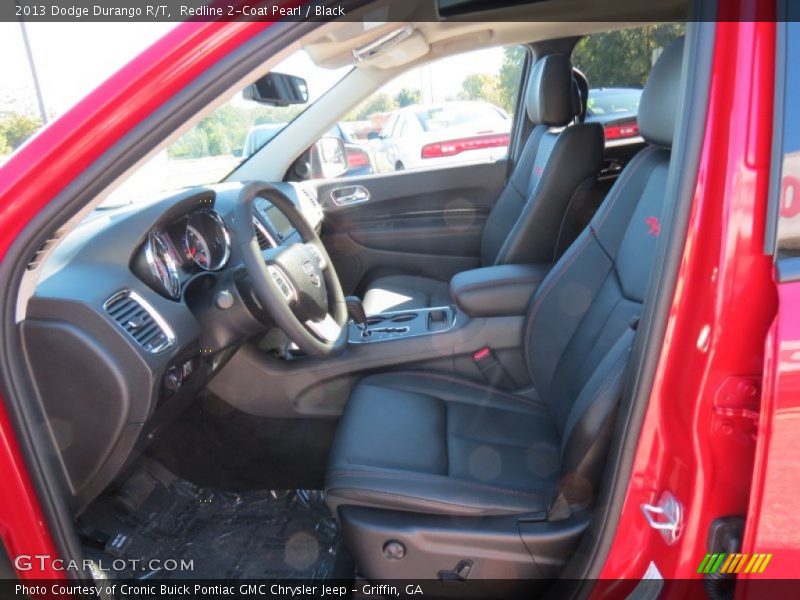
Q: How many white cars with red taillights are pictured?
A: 1